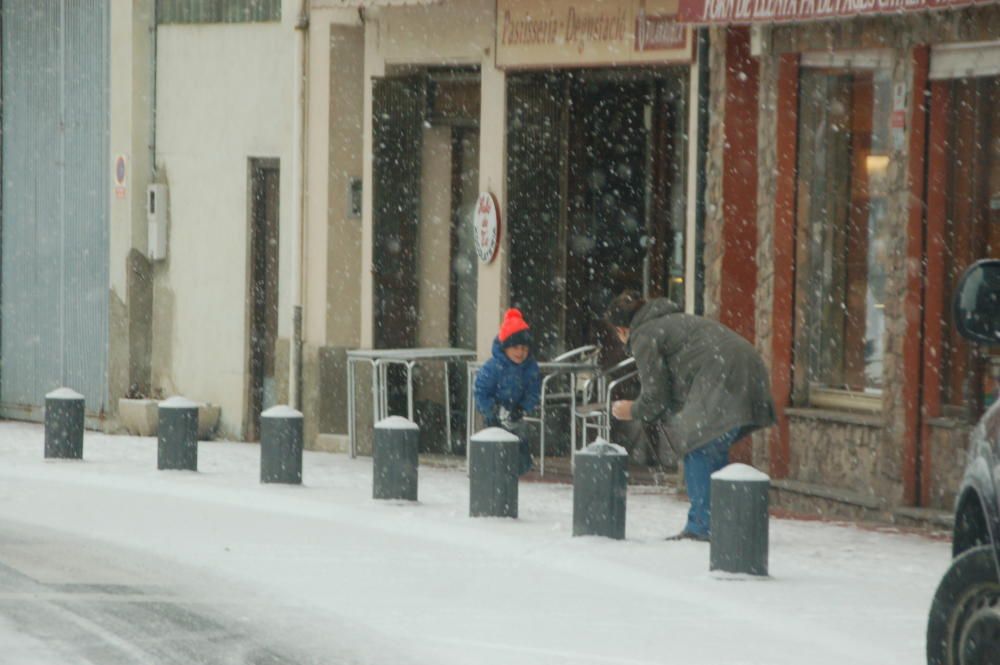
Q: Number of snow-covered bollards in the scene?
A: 7